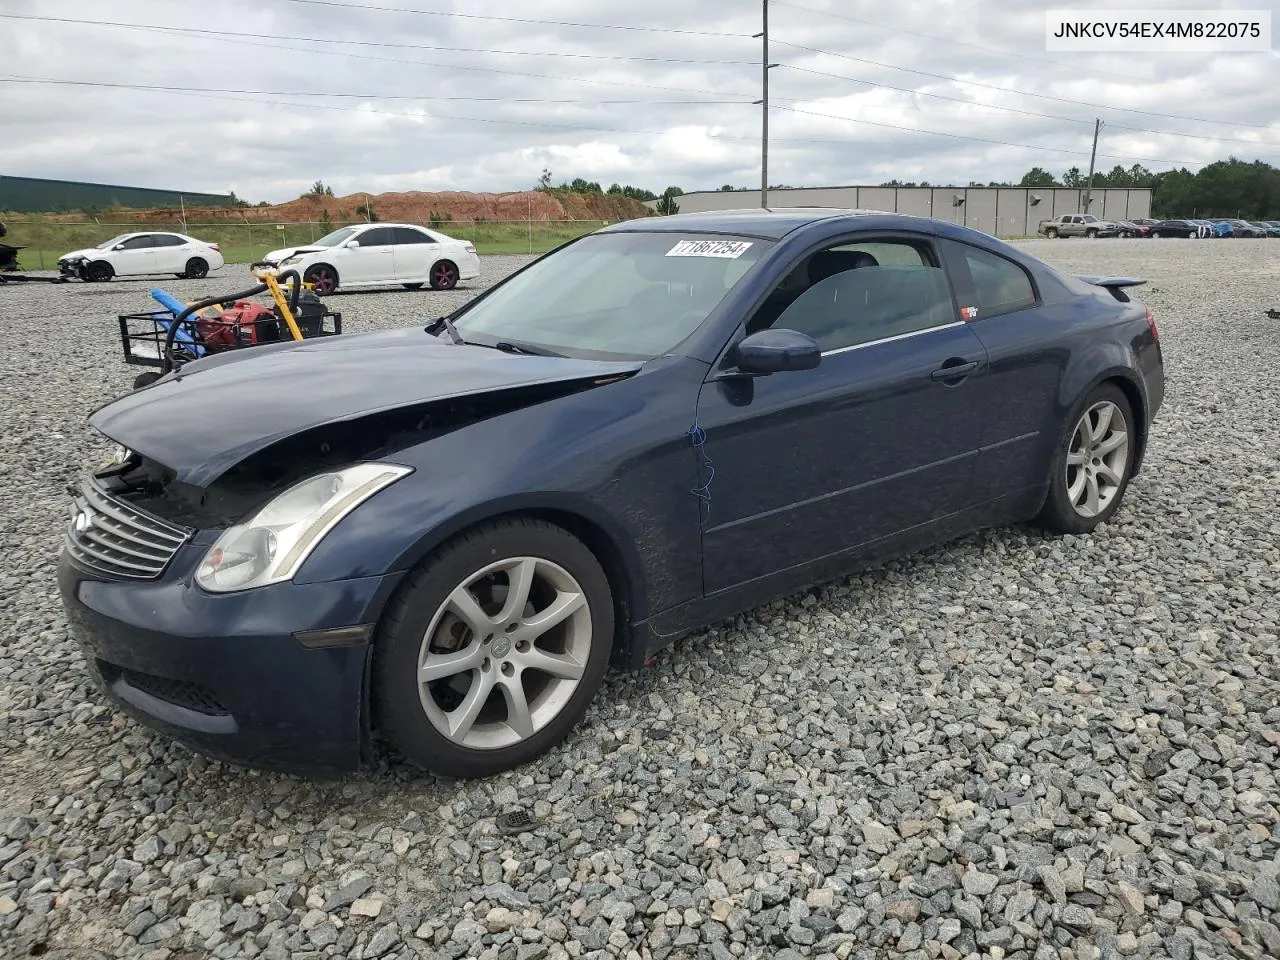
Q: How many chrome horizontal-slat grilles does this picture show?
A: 1